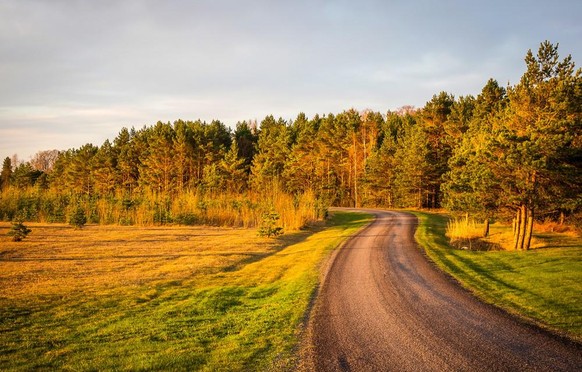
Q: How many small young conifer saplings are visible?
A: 3